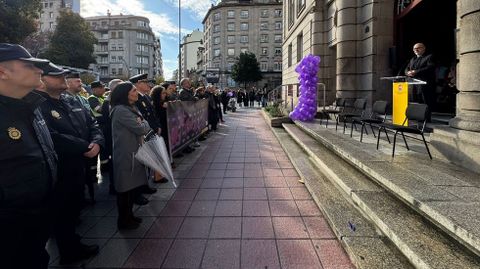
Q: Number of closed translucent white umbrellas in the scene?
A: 1